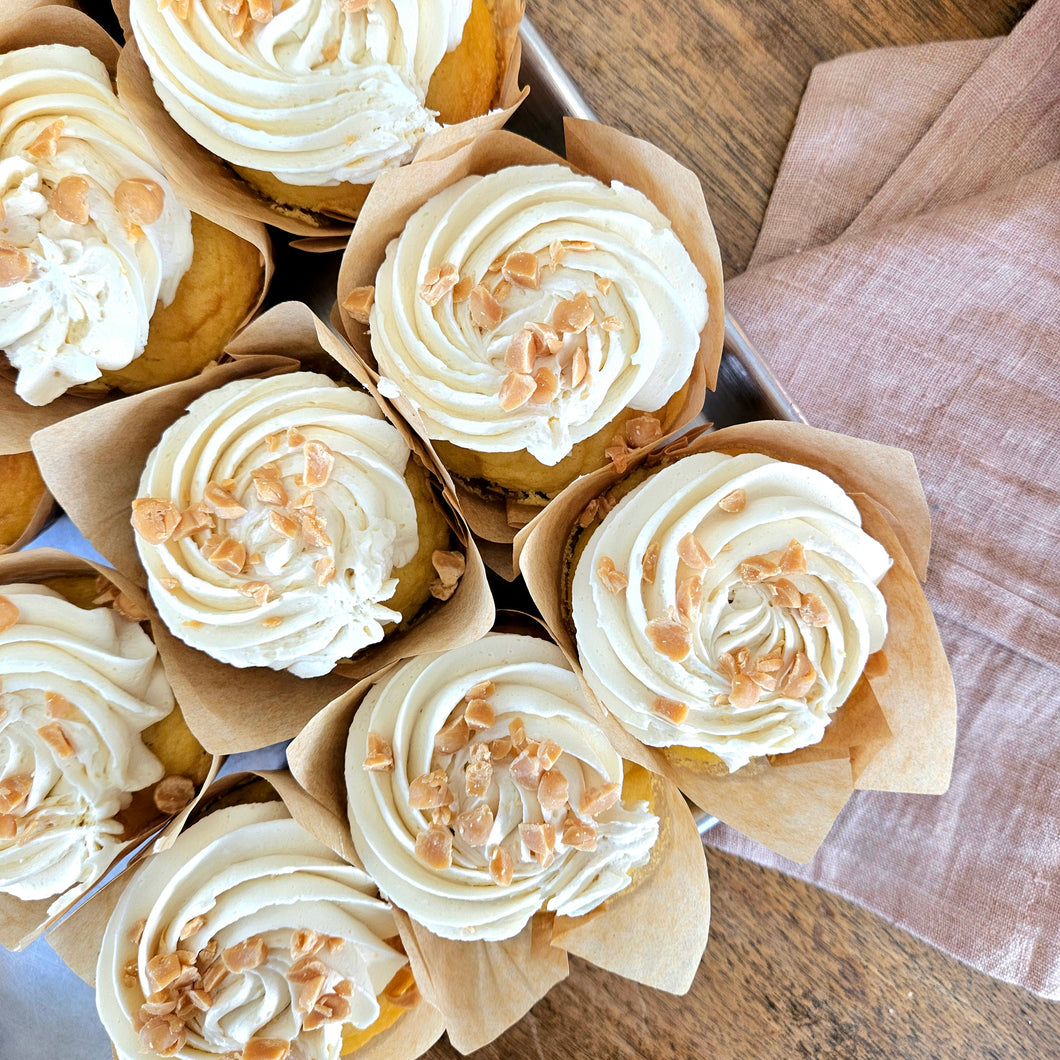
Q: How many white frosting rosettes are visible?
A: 8